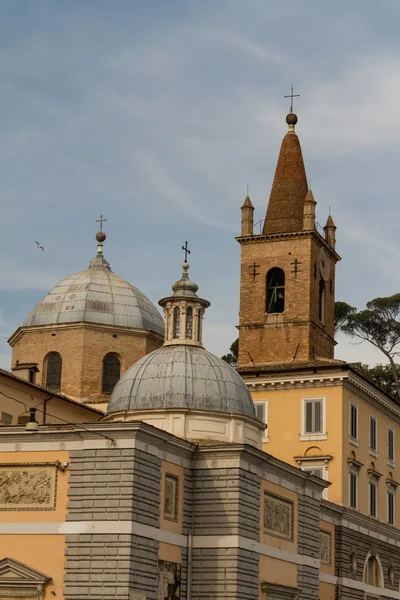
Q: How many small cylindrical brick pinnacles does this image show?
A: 3